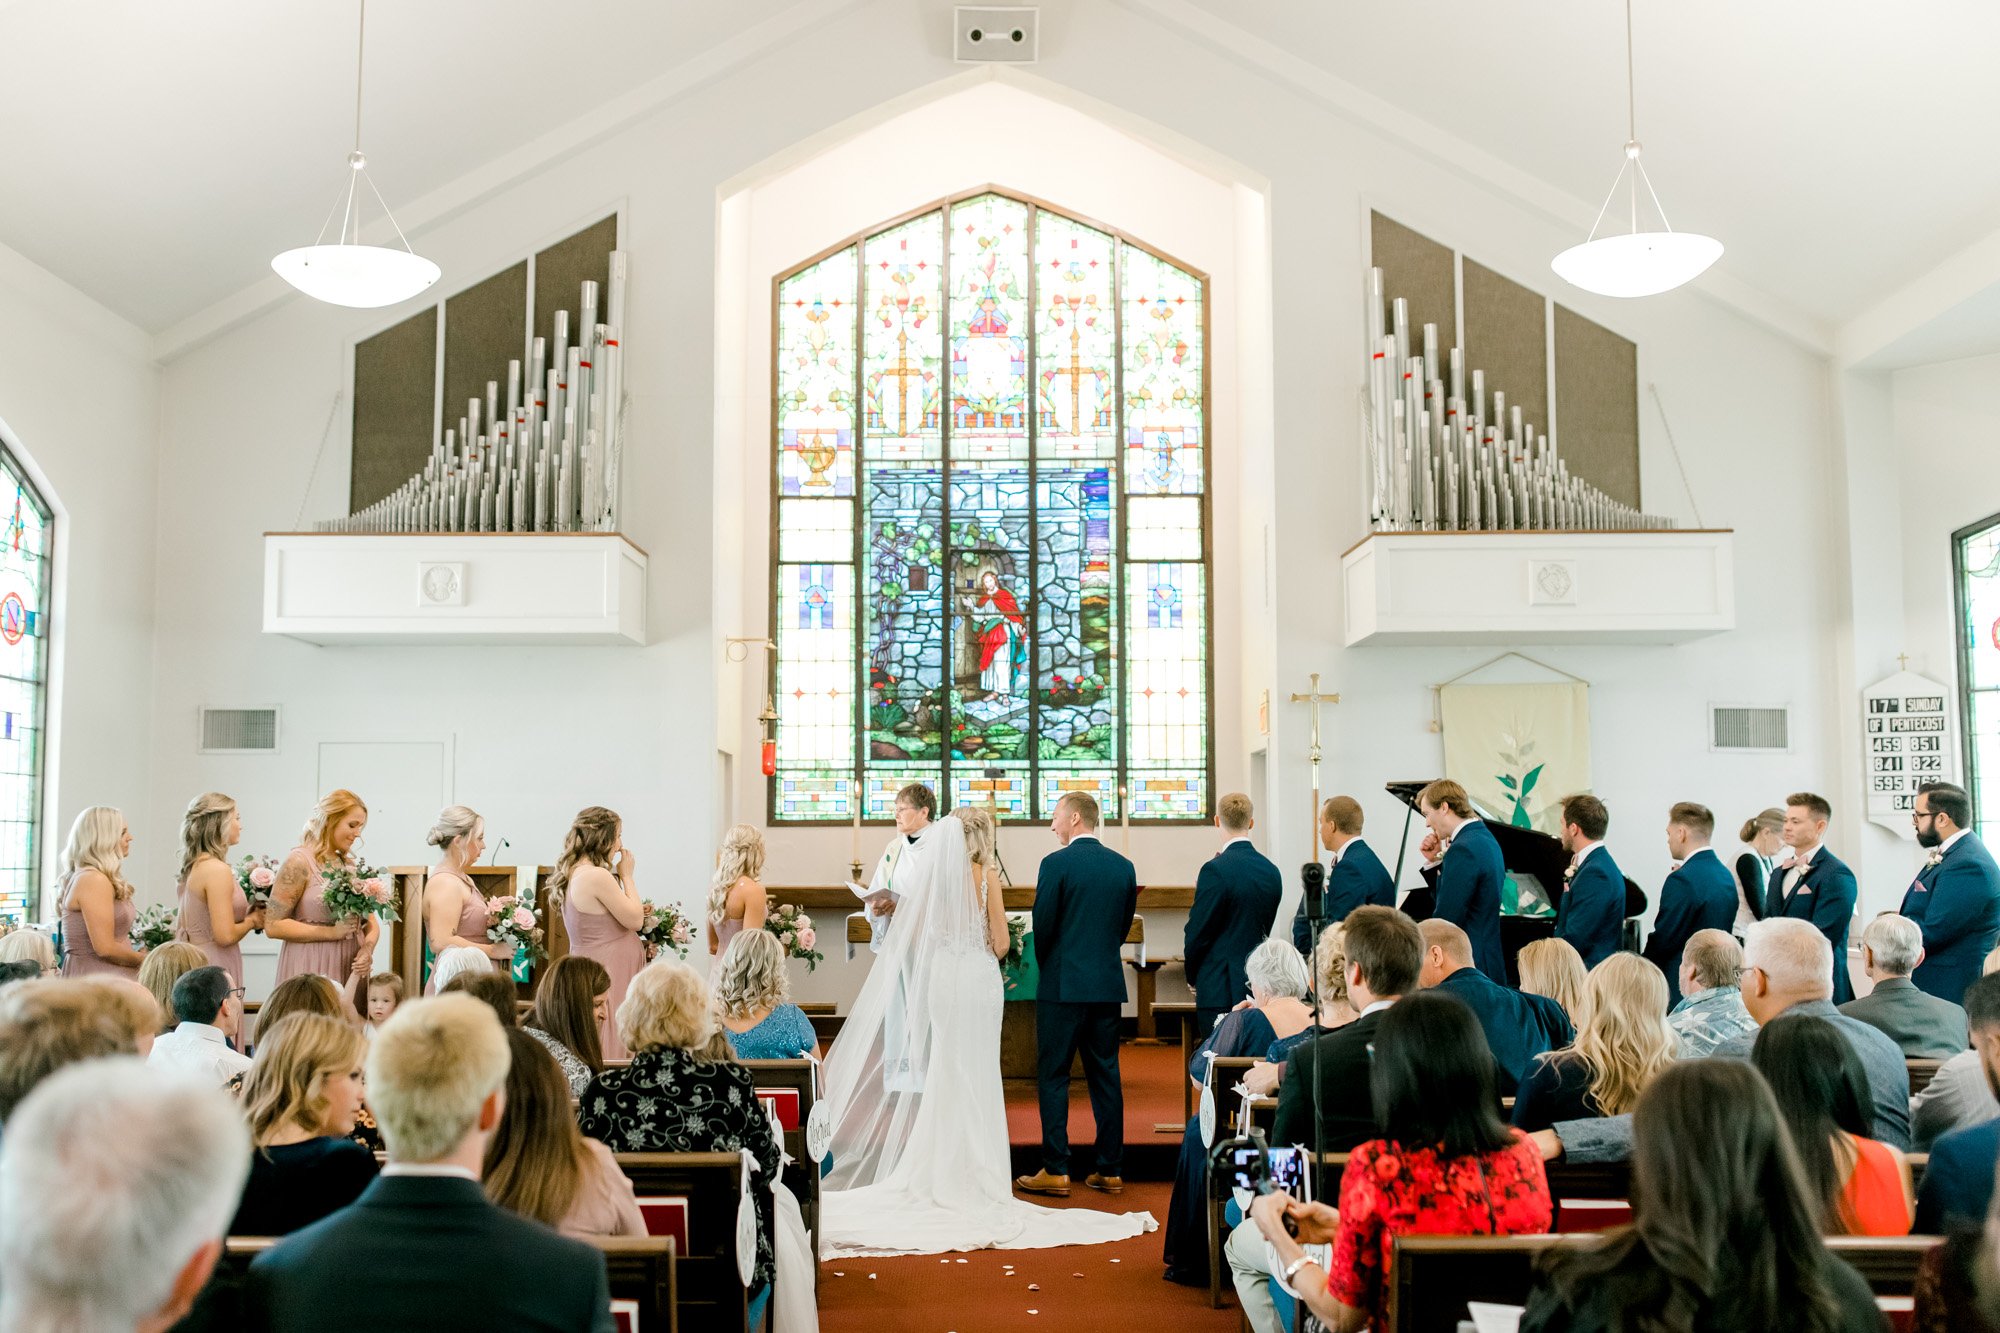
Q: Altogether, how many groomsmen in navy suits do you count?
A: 7